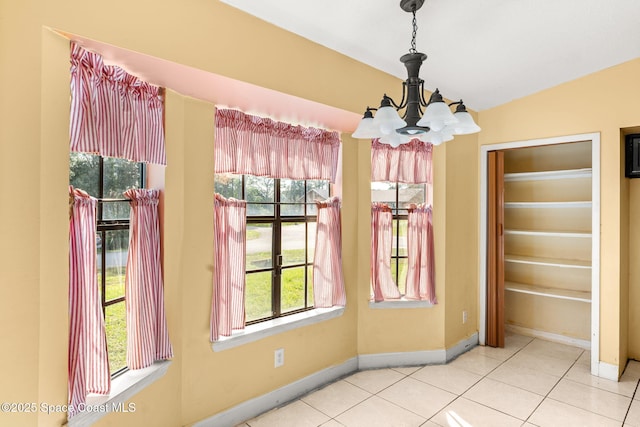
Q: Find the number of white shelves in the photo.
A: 5